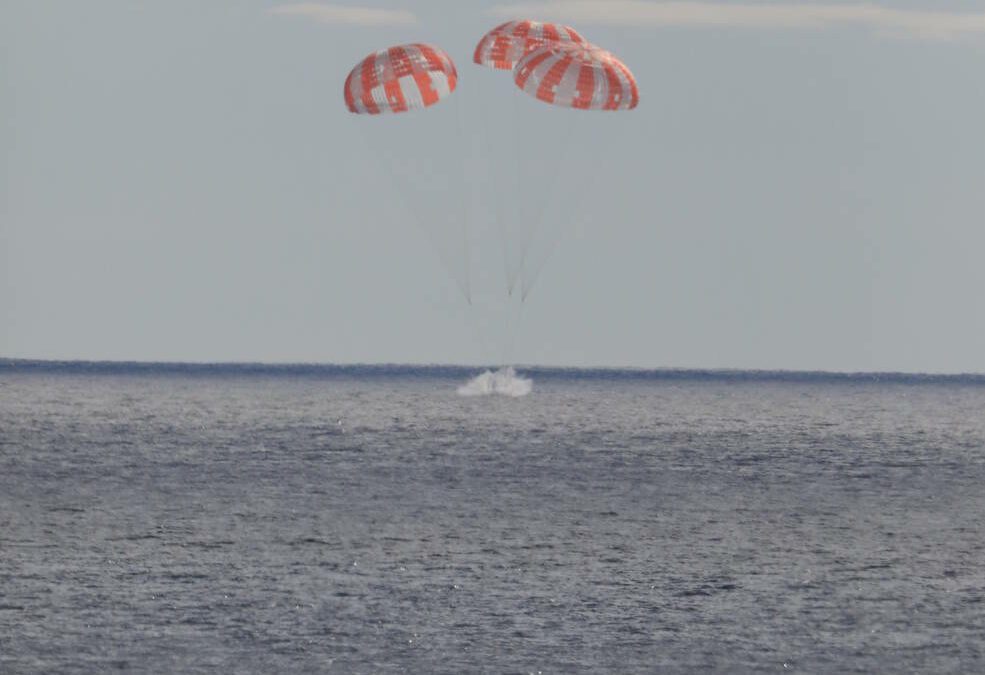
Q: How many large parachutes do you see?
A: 3